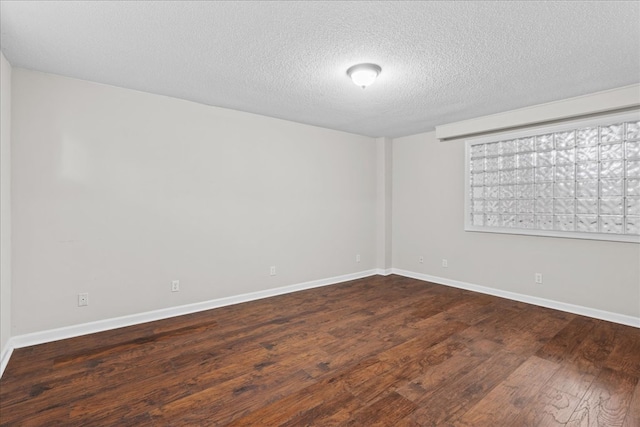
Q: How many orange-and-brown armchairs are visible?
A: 0